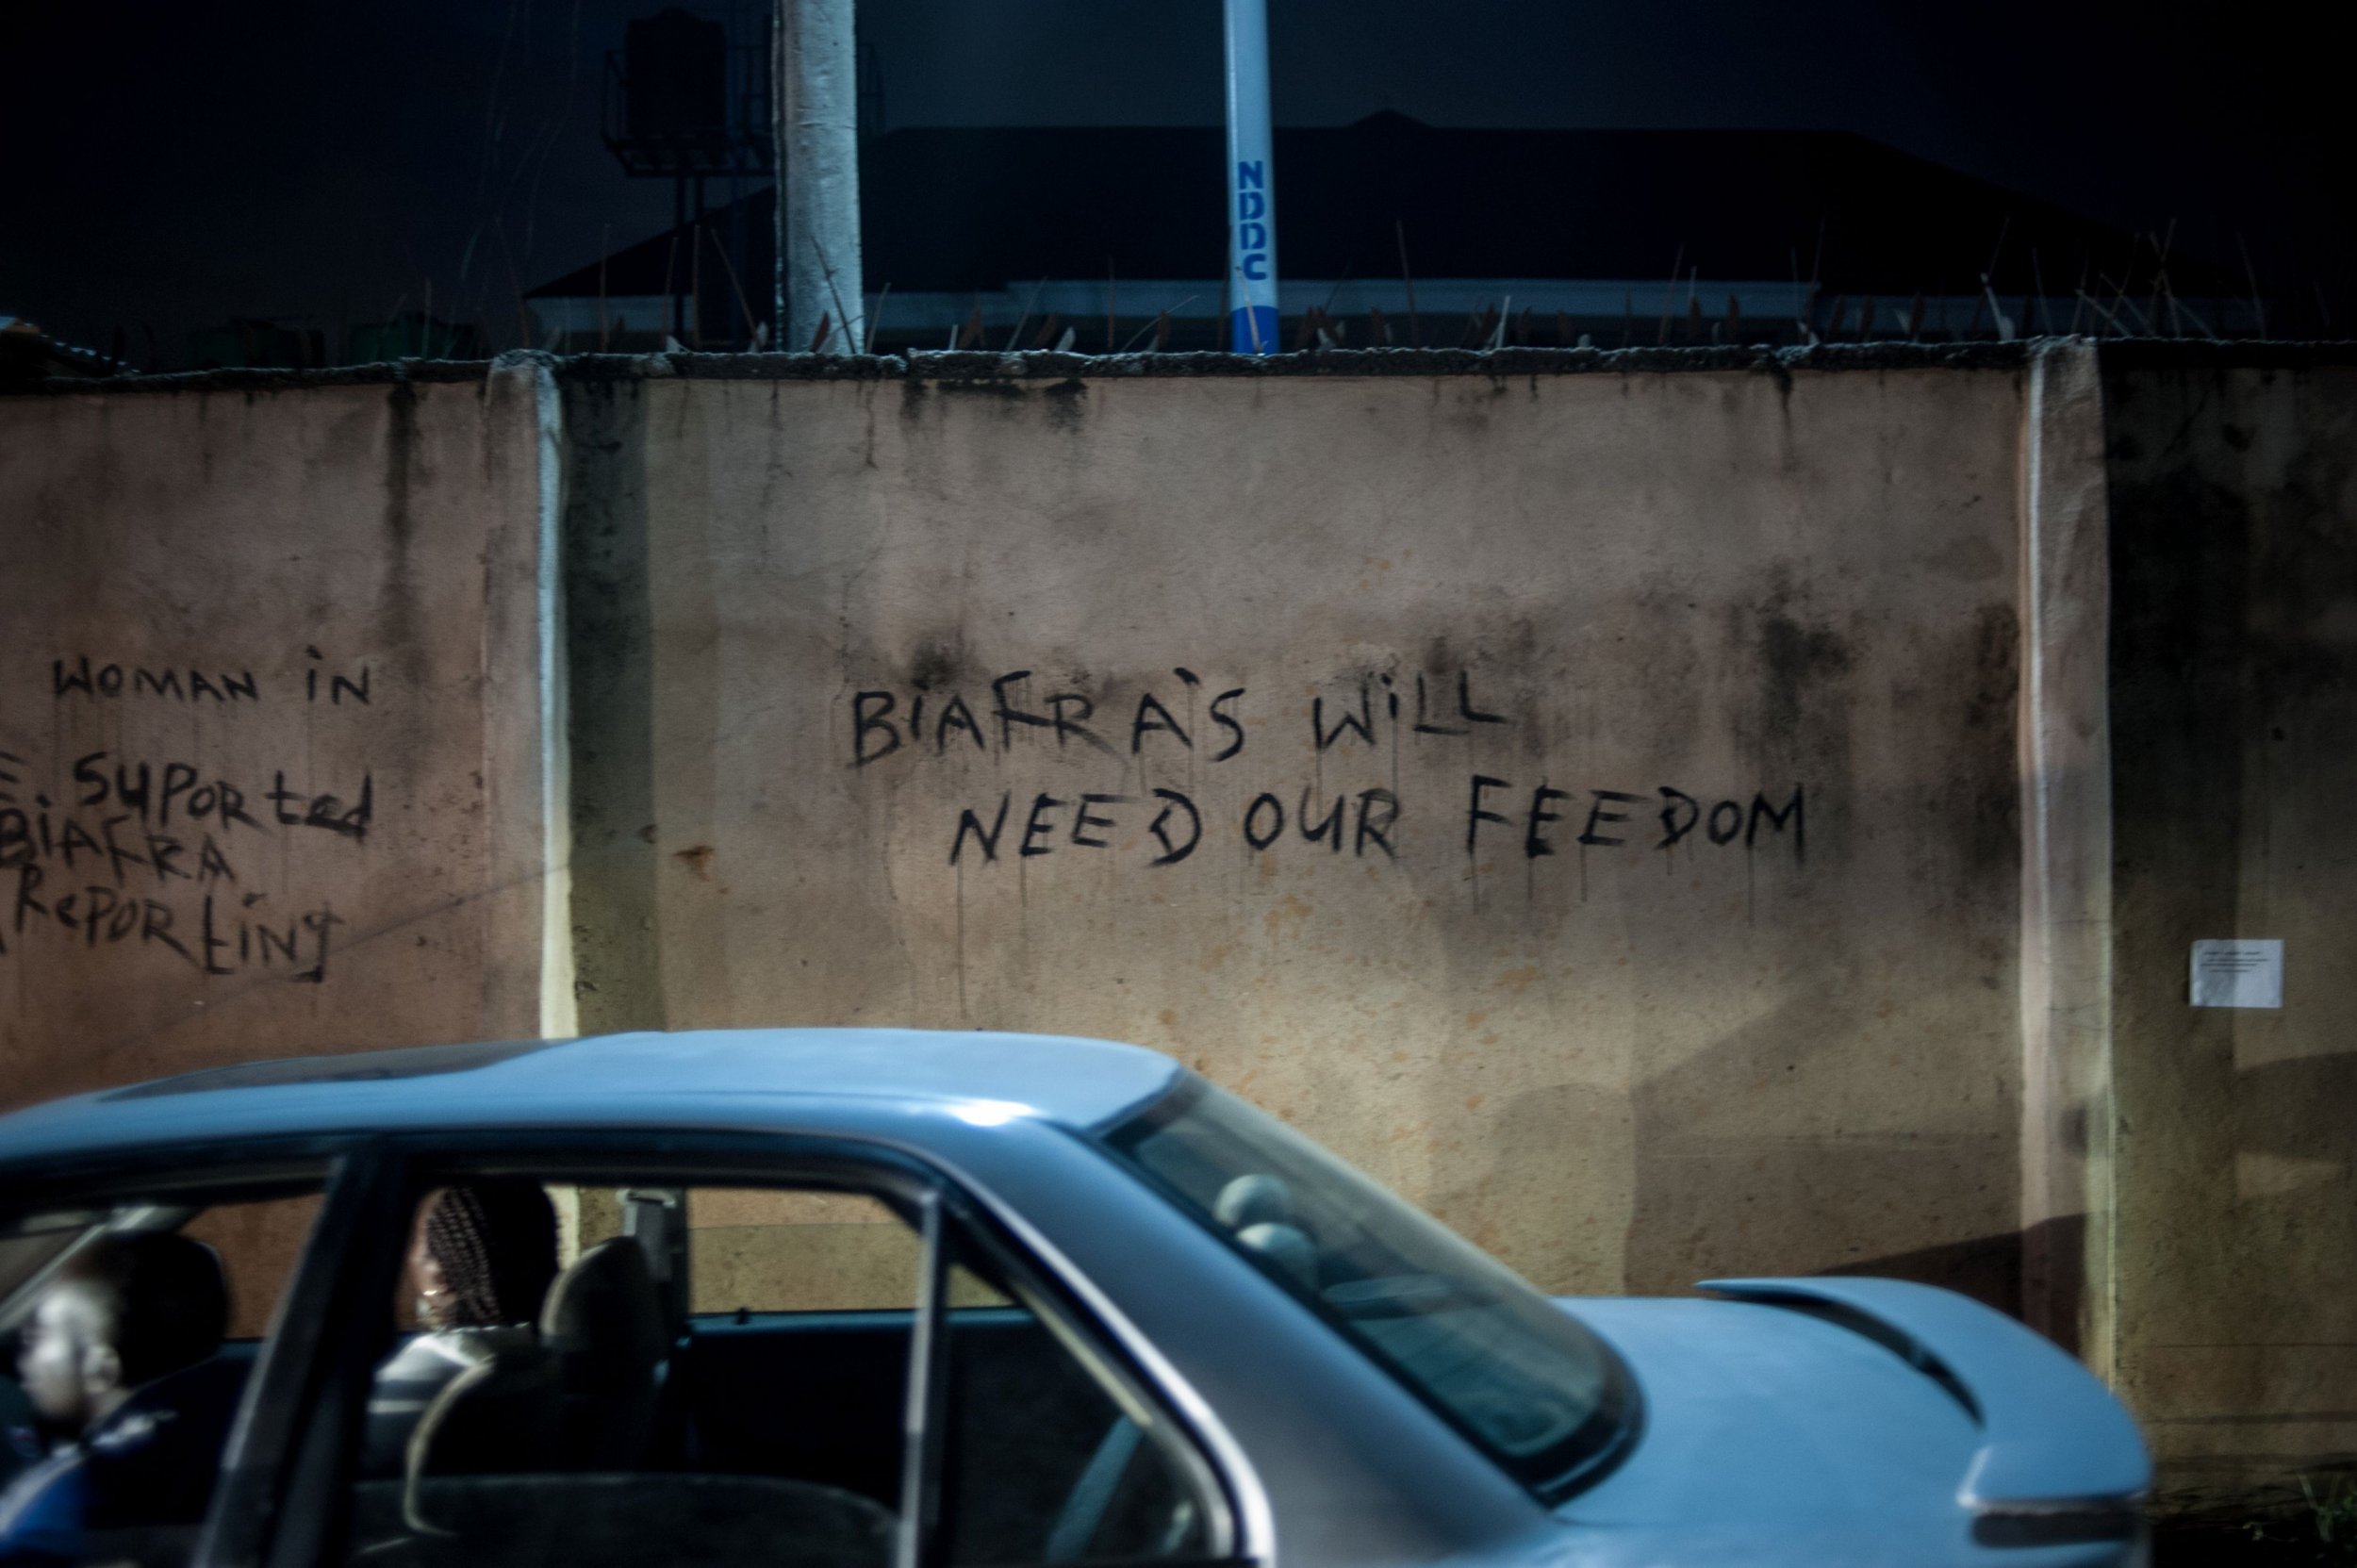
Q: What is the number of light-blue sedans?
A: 1